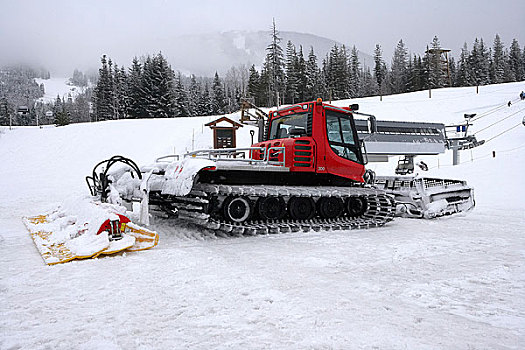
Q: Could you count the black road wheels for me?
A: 5